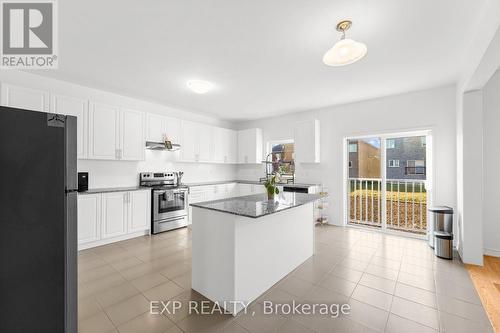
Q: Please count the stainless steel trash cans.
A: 2